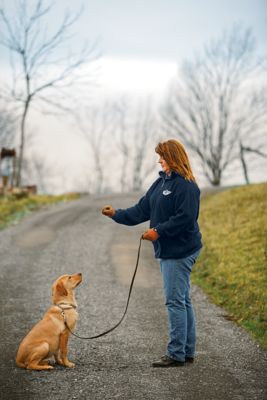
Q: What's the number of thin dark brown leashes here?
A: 1